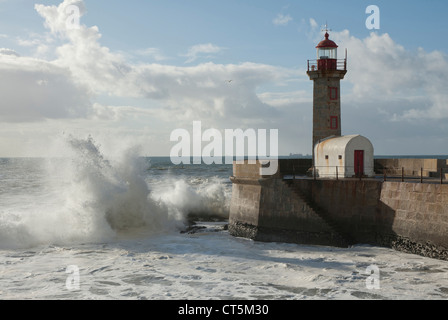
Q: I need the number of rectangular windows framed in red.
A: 2